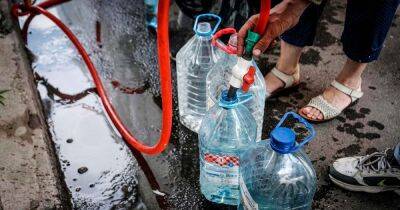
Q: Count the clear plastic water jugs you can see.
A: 4